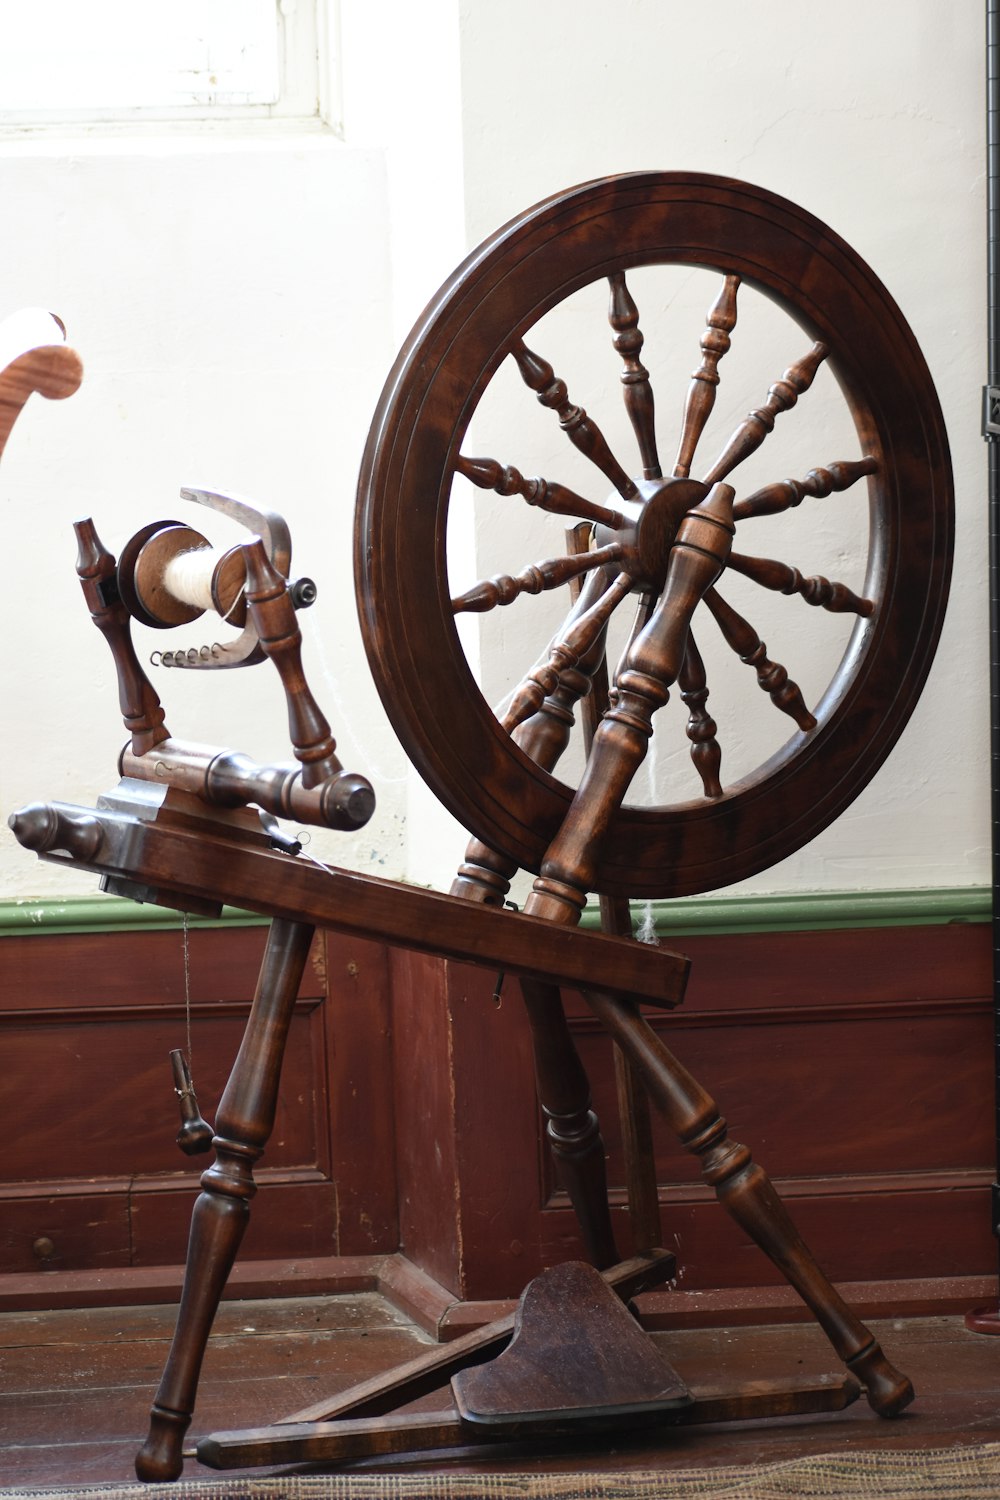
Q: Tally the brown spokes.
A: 12